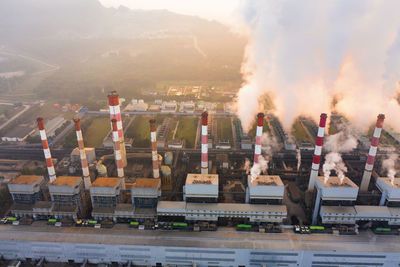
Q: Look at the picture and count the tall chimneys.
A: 9